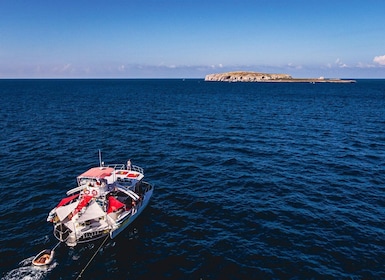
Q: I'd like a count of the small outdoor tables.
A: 0